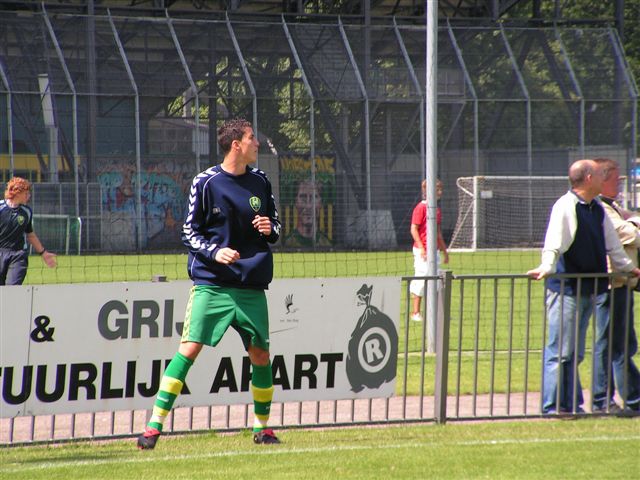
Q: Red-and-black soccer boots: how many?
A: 2